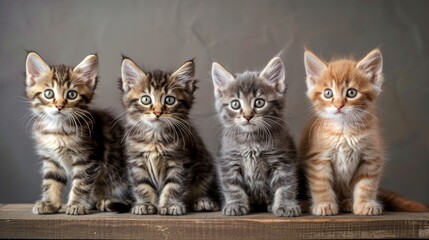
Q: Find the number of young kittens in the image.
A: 4